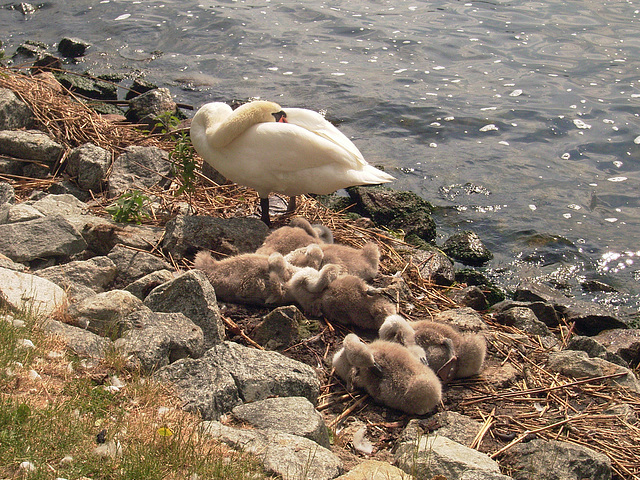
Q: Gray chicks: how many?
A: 6